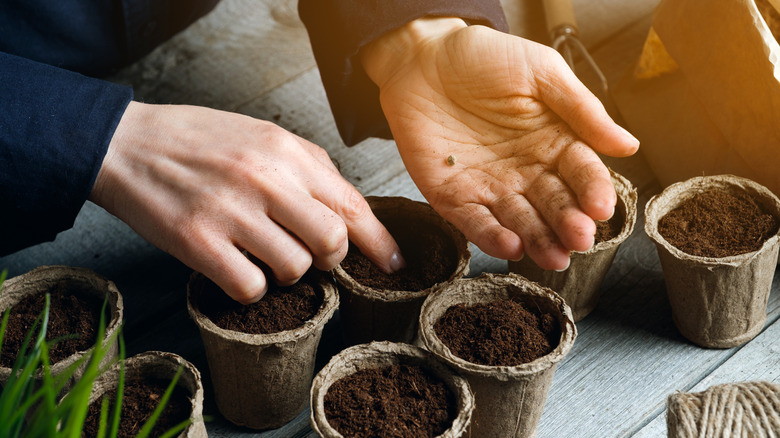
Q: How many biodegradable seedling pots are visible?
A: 8